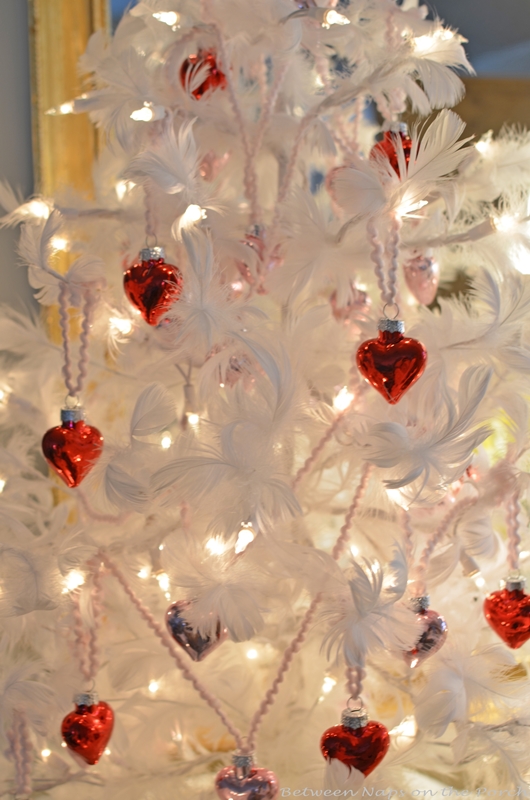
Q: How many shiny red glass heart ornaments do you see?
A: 8